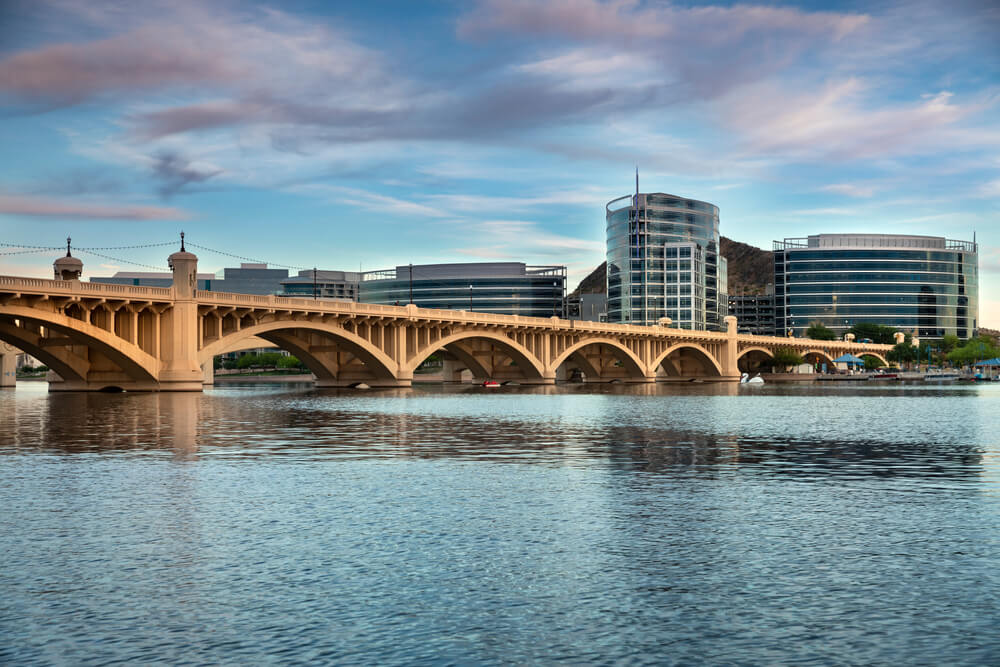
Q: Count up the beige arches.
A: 8